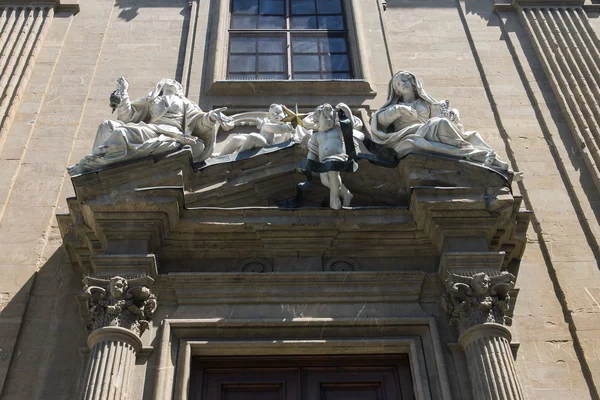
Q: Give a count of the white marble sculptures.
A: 4